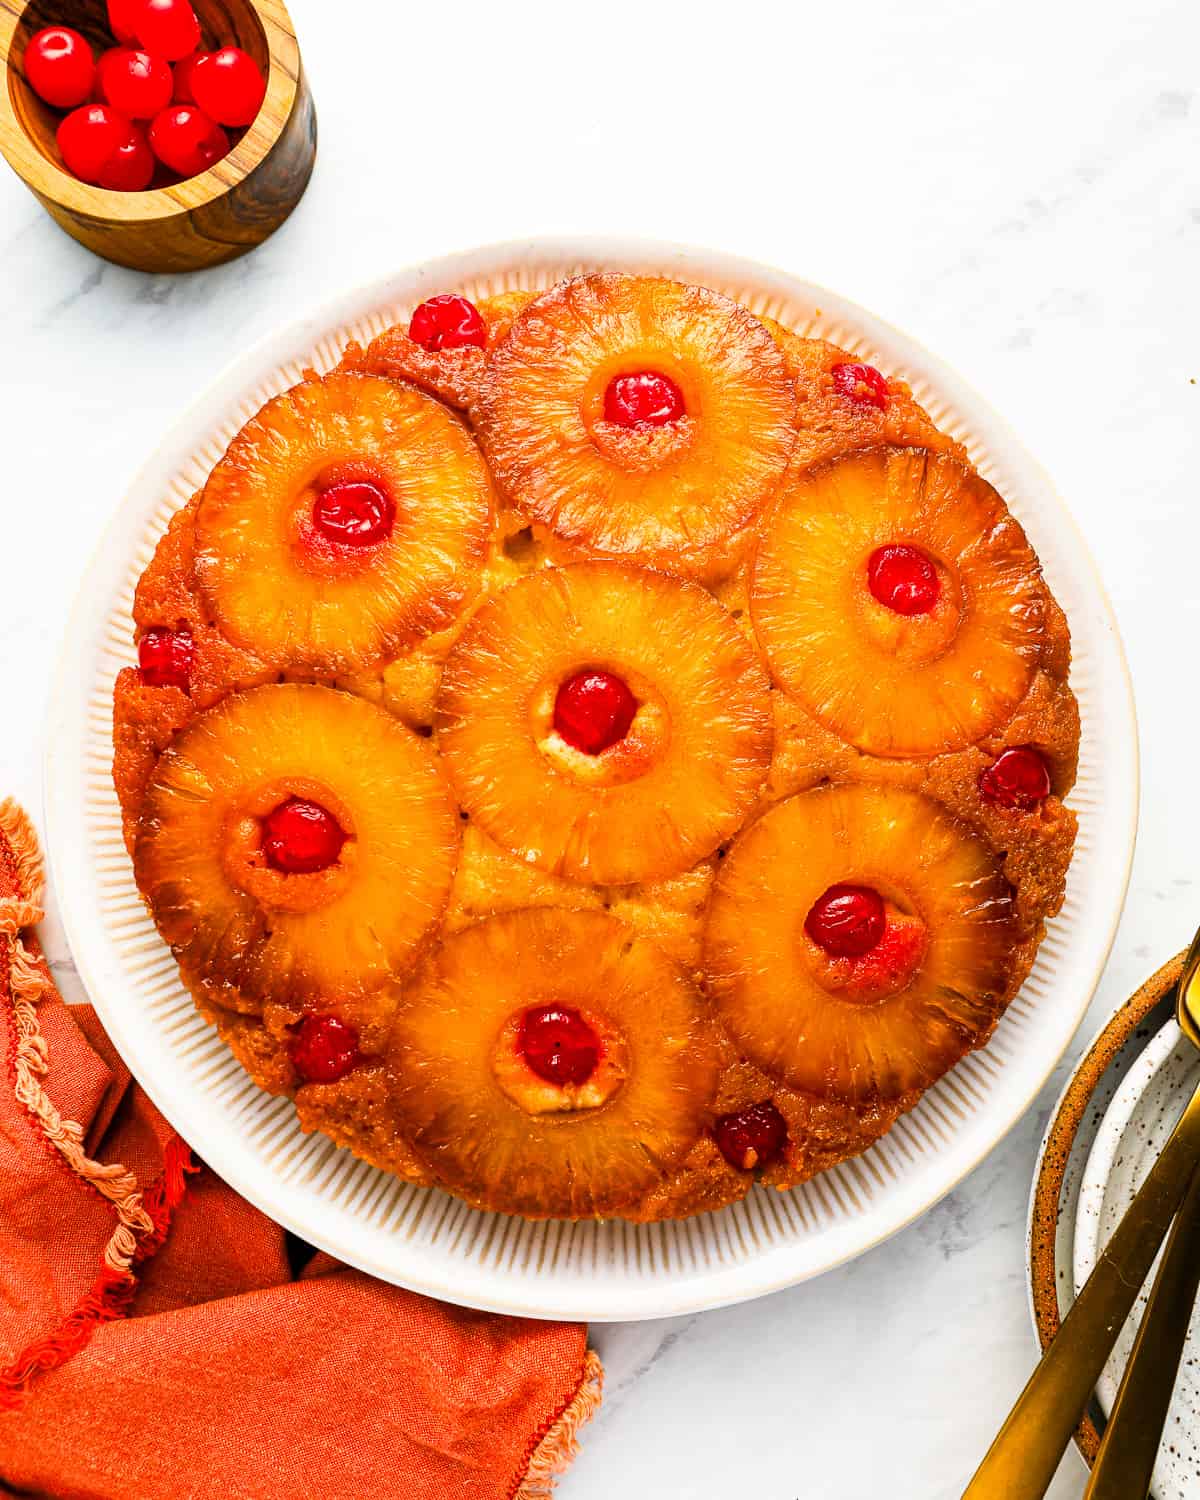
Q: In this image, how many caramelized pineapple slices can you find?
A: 7